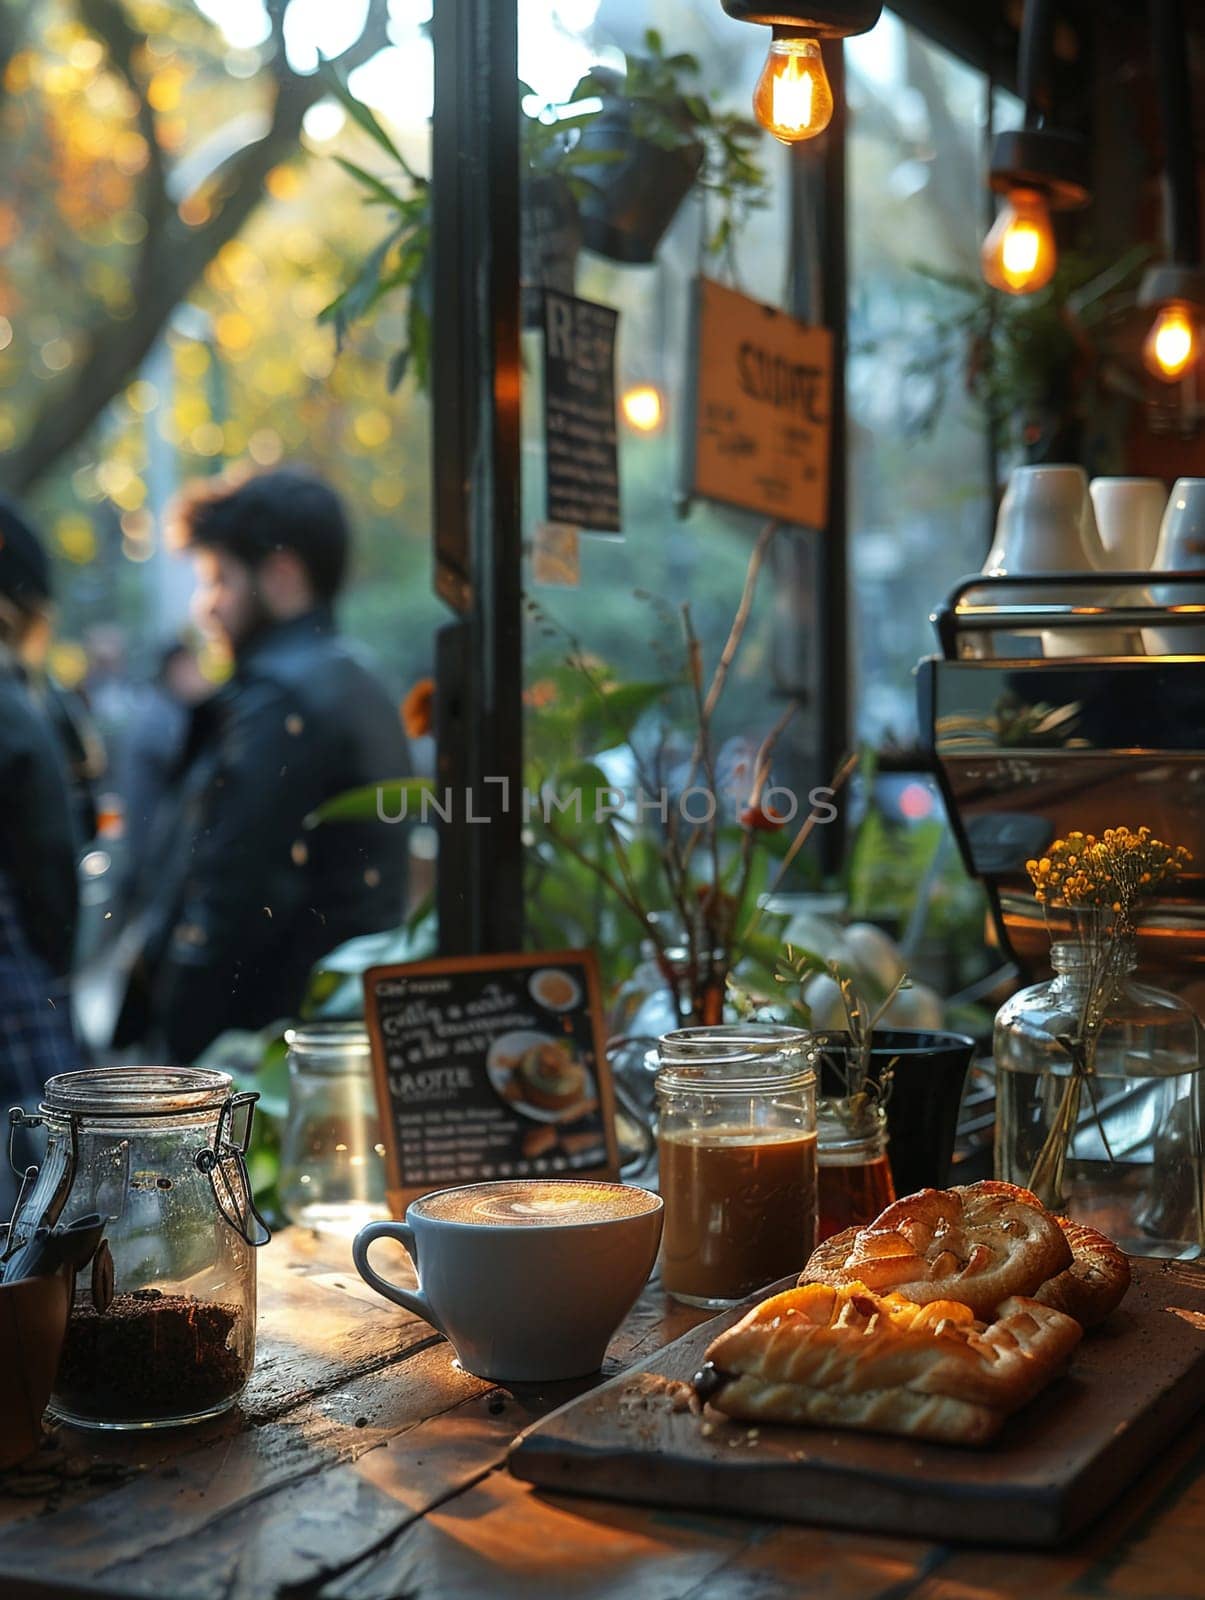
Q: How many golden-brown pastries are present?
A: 3